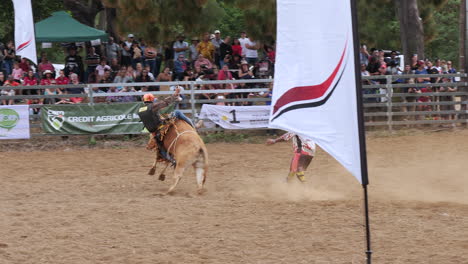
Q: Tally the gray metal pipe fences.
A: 1